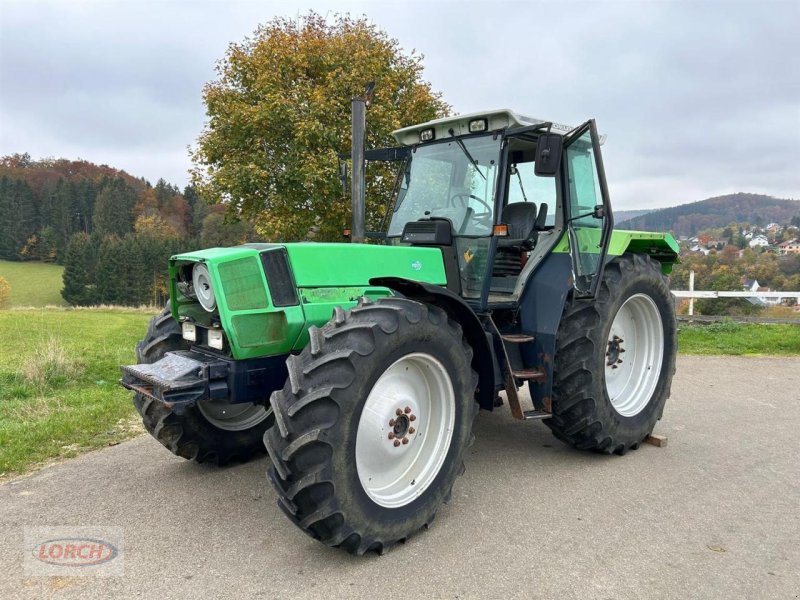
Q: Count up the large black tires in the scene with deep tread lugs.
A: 3